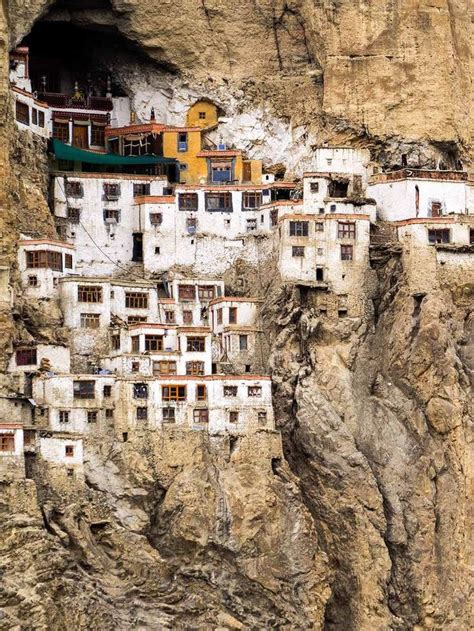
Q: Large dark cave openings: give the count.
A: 1